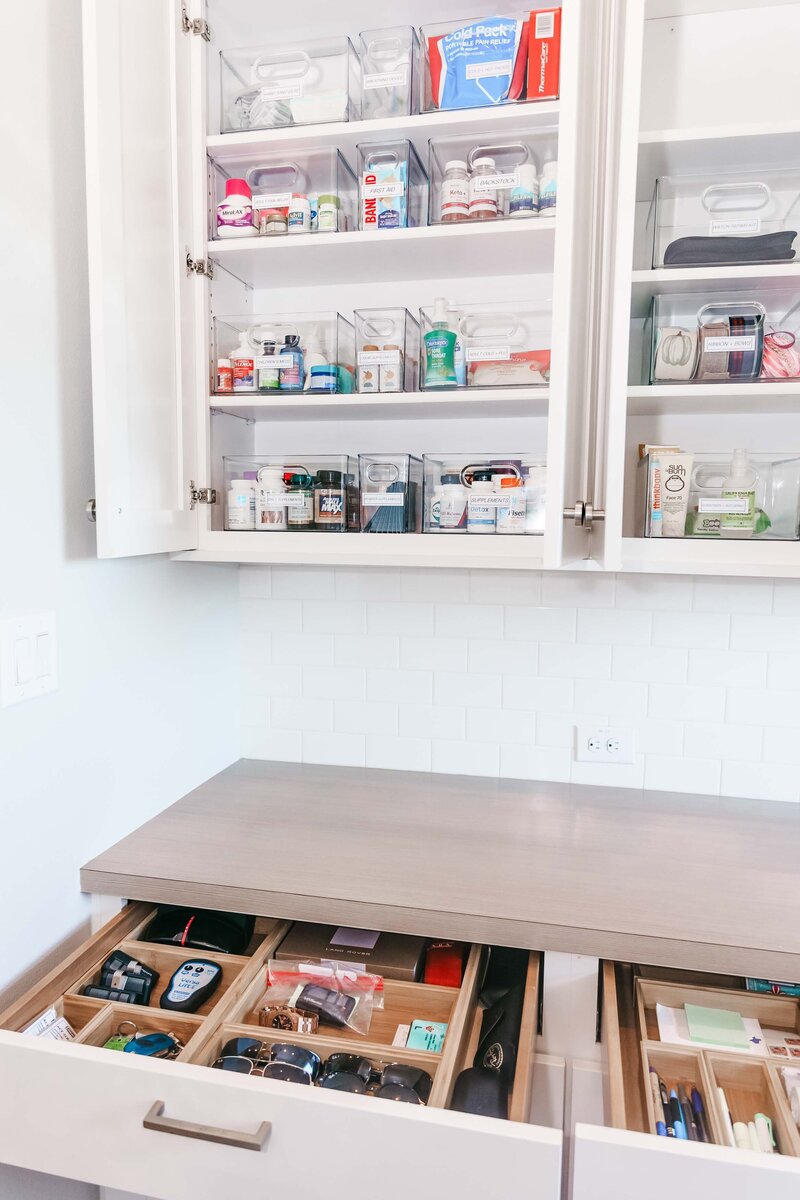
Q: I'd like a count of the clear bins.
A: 15